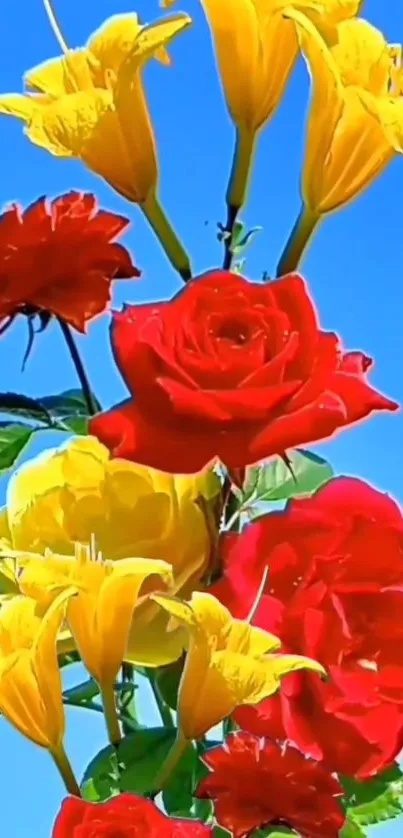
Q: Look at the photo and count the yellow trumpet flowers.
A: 6